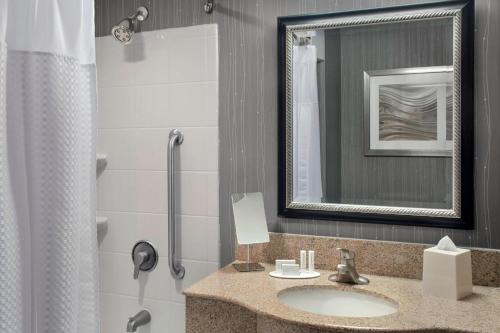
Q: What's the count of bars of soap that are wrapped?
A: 2